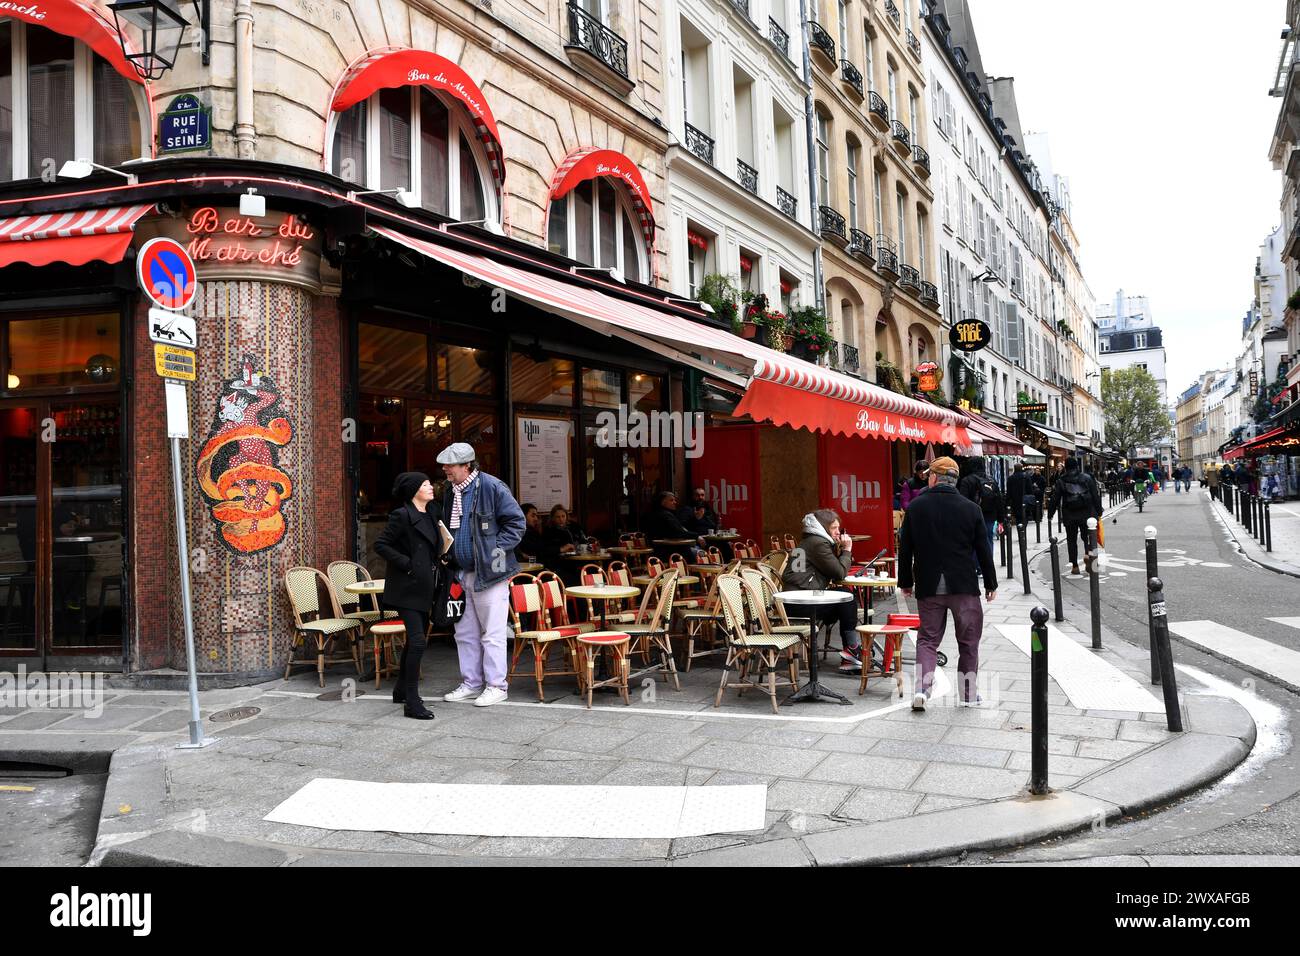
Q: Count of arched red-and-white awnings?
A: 3